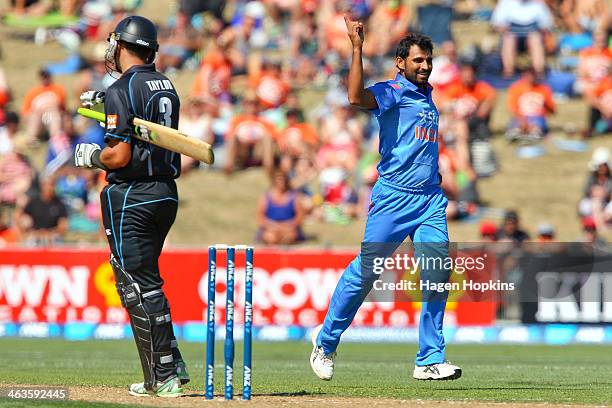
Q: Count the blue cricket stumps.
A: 3